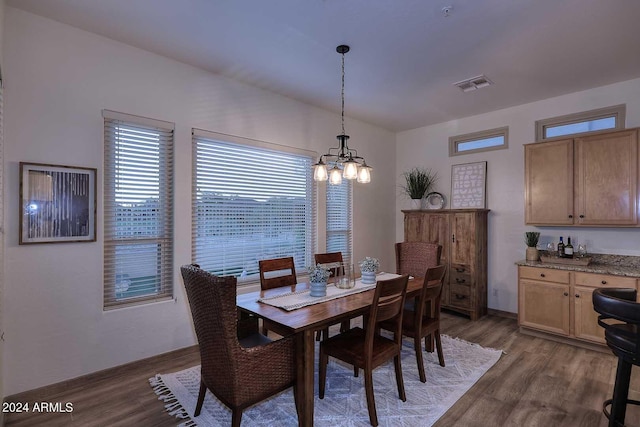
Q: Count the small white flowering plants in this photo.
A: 2